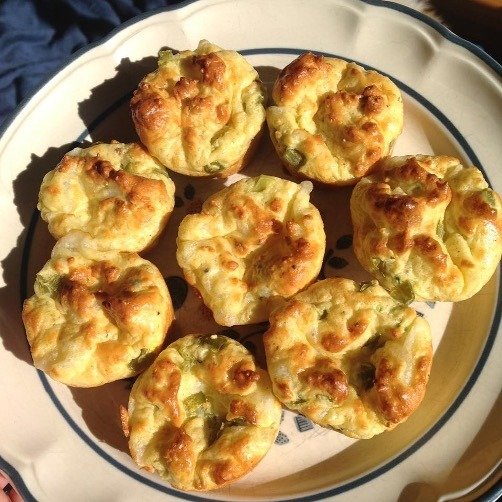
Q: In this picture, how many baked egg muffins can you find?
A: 8